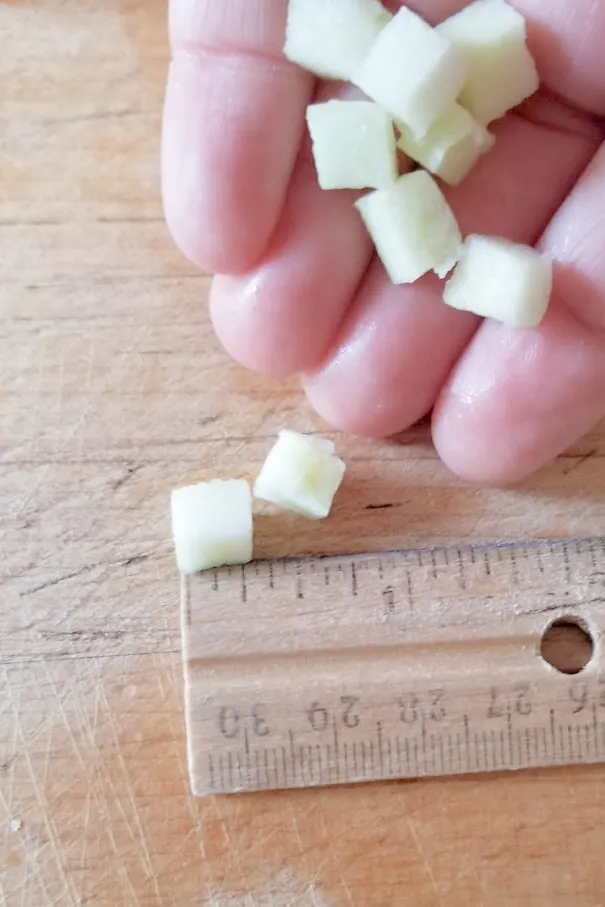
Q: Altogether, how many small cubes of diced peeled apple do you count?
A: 9